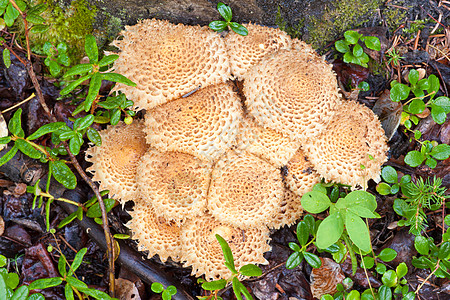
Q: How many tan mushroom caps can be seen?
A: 13